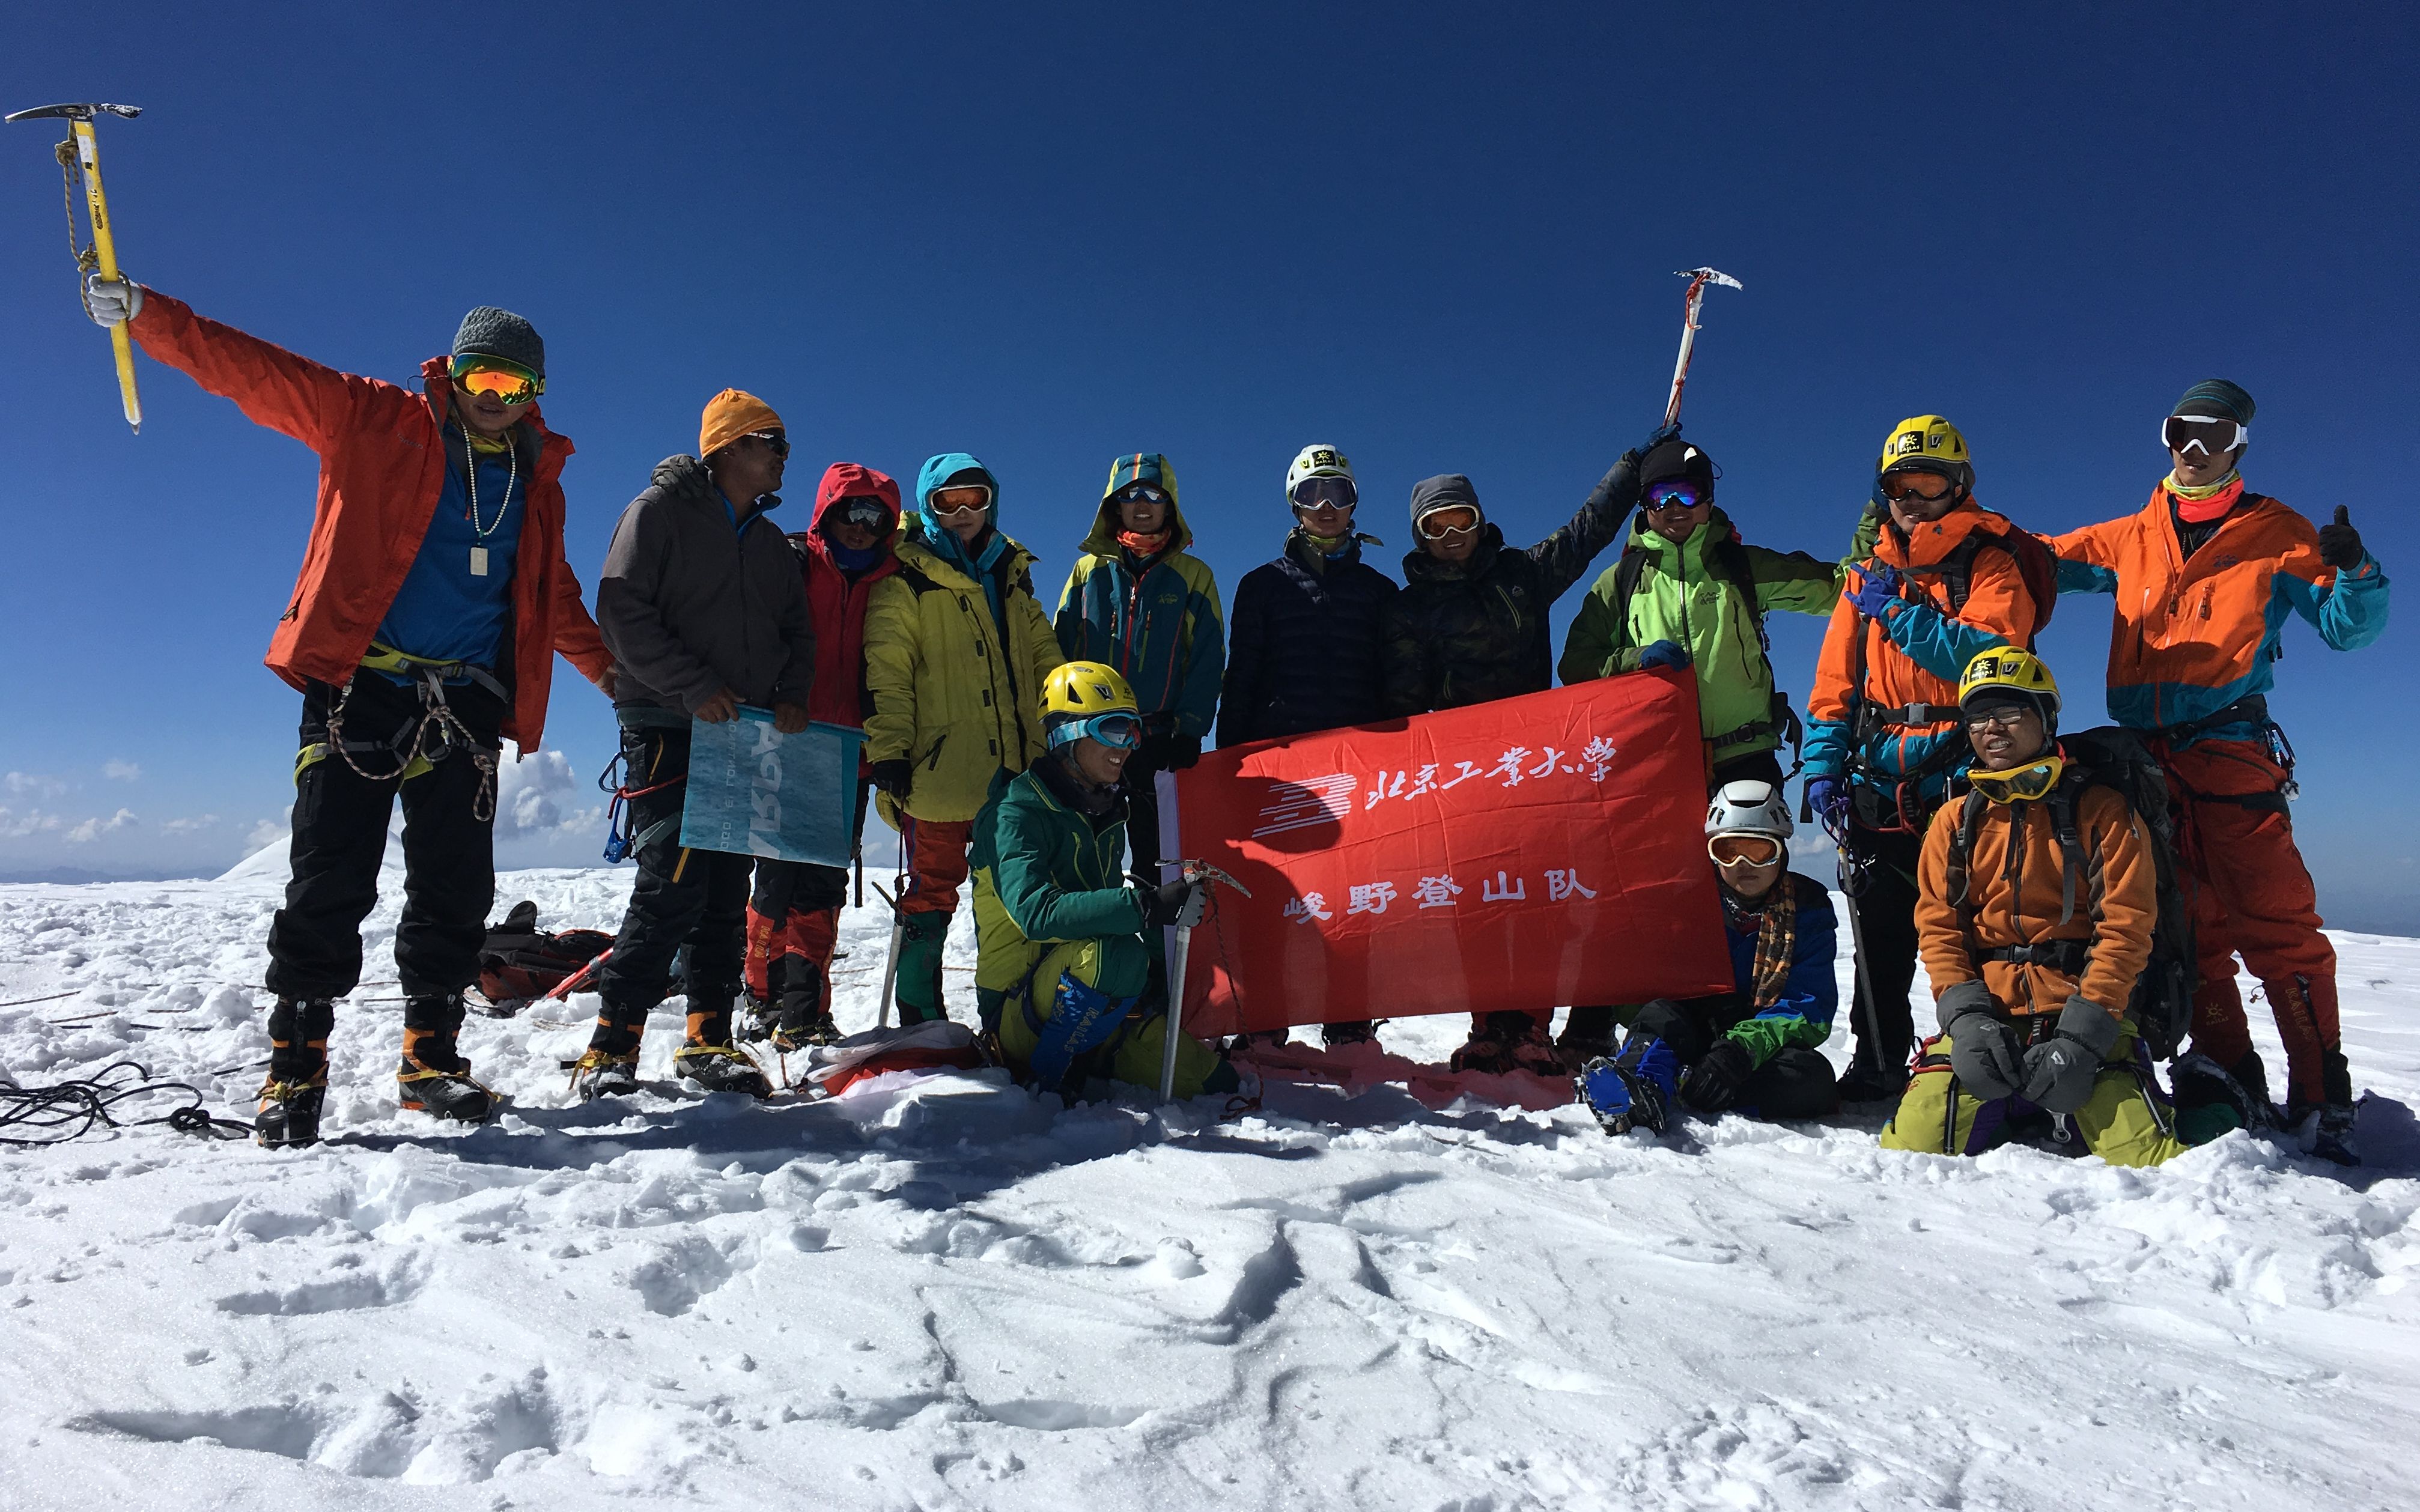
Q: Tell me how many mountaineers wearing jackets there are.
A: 13